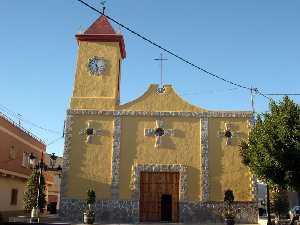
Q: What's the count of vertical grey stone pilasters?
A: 4